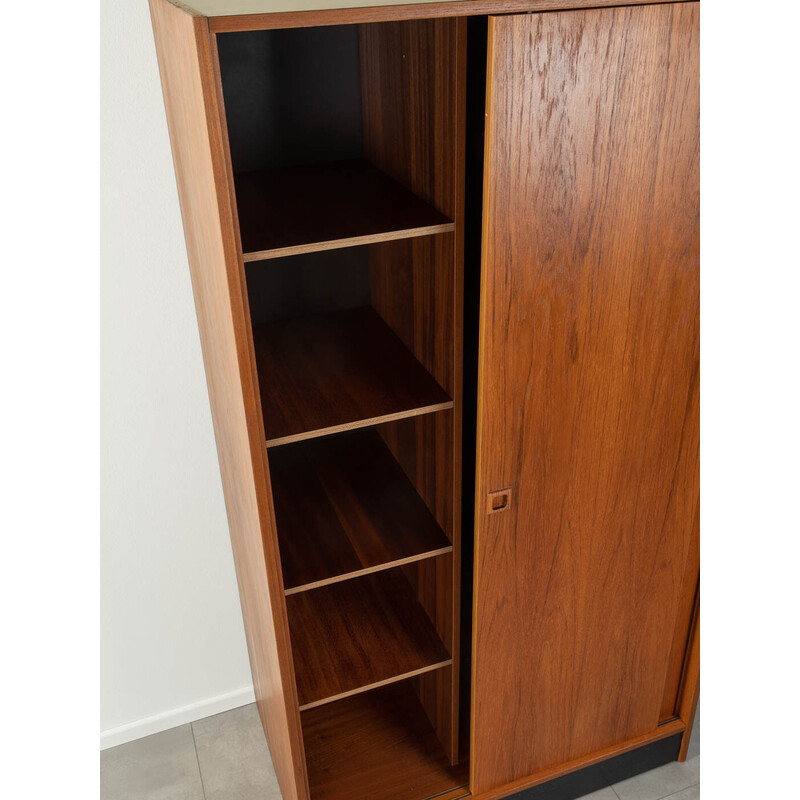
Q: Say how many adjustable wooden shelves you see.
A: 4